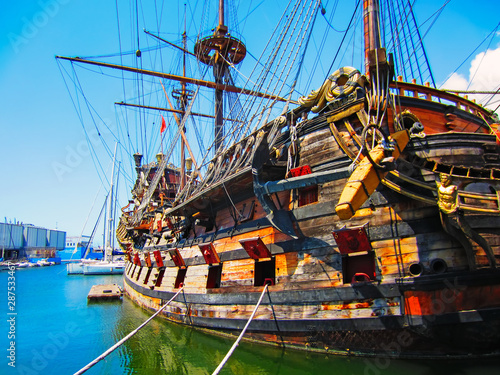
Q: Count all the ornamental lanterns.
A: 3